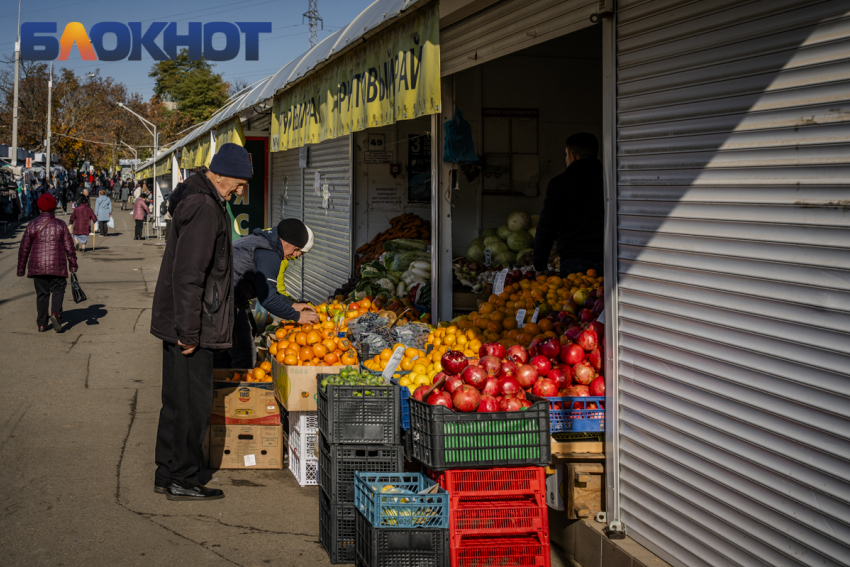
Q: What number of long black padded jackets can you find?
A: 1